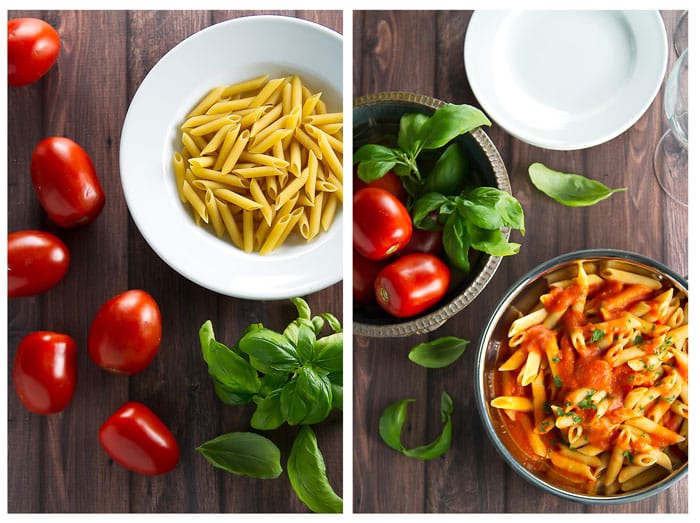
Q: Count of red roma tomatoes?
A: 11